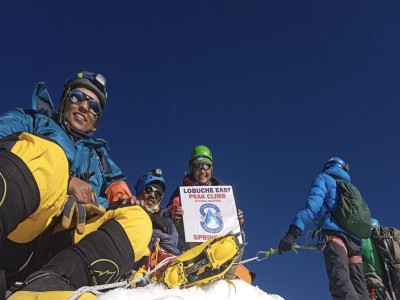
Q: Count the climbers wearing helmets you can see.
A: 5